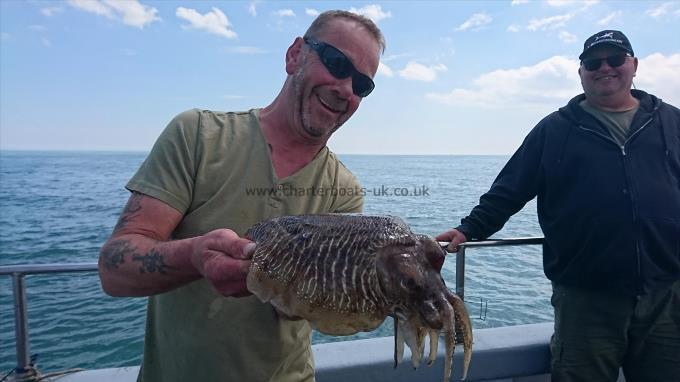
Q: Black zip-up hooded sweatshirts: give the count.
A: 1